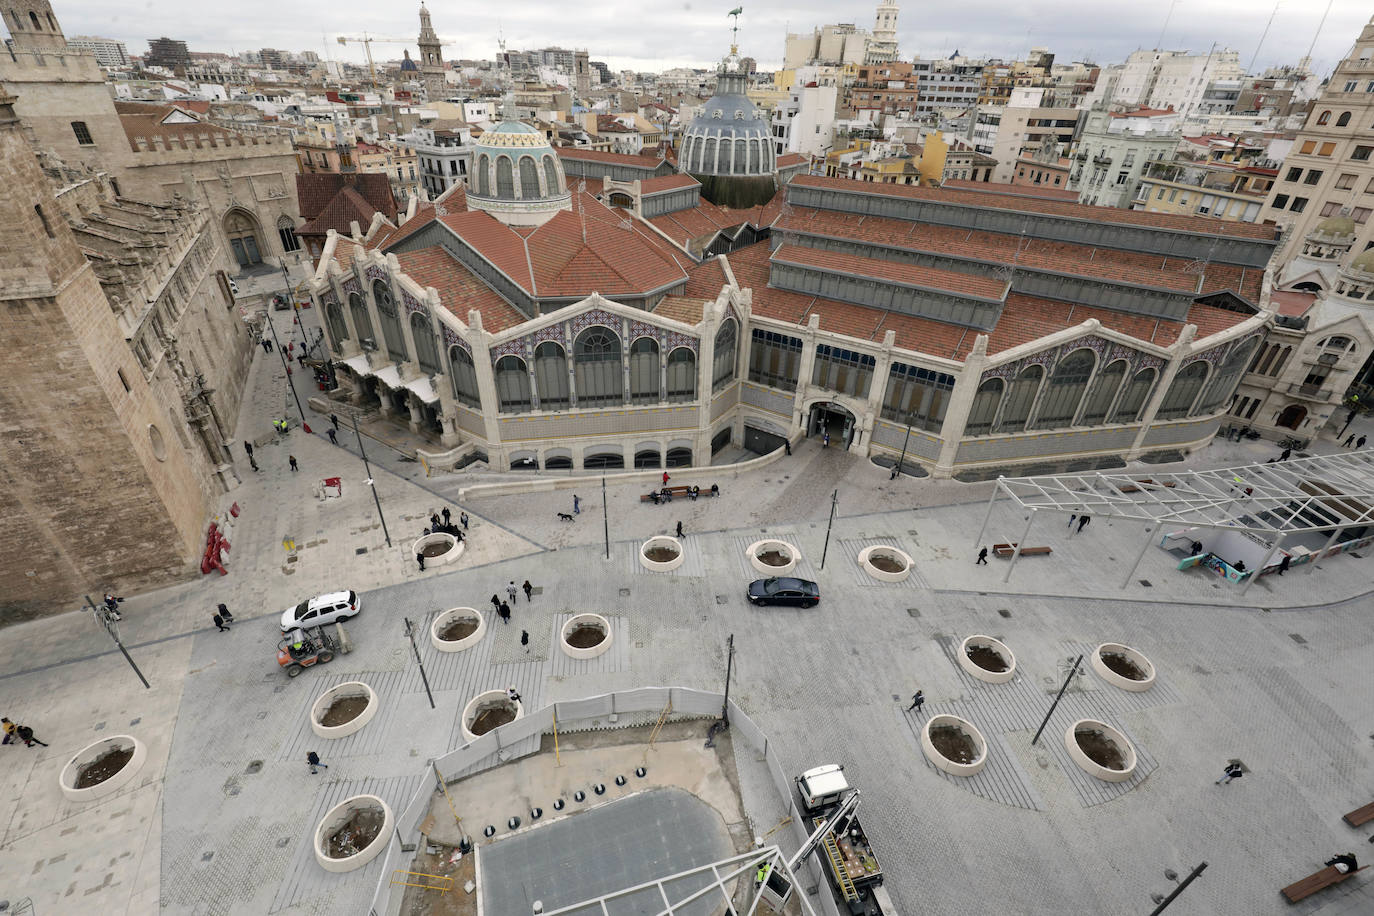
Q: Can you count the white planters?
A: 14